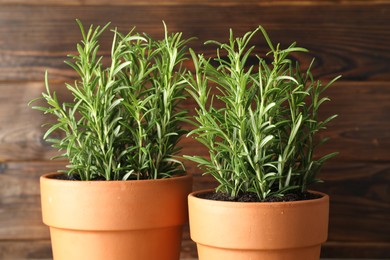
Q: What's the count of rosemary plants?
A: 2